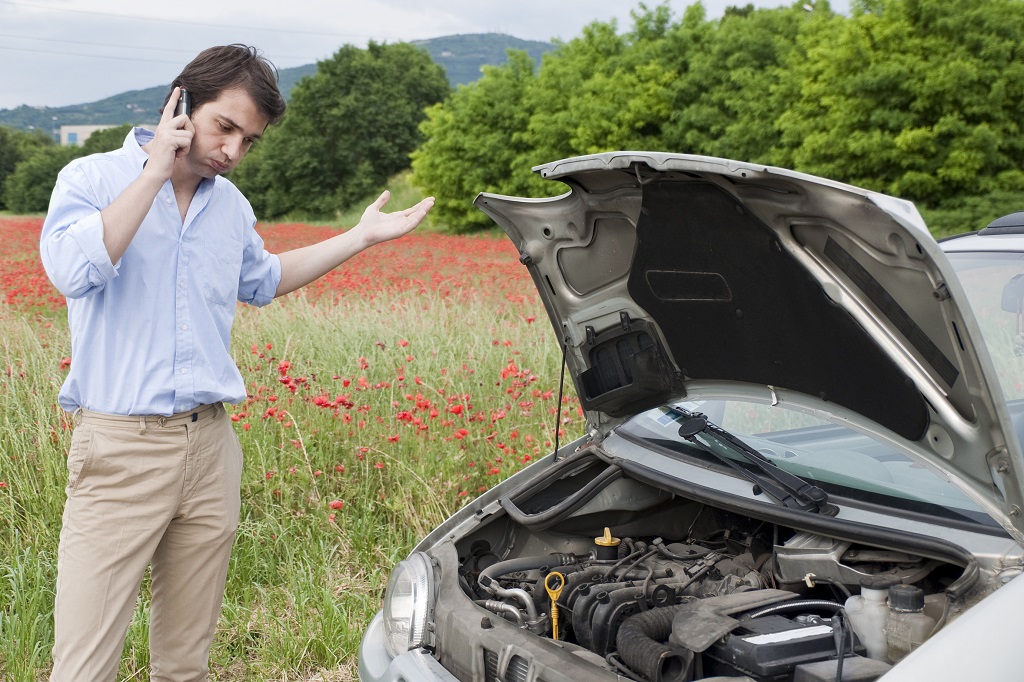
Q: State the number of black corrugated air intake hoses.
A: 1